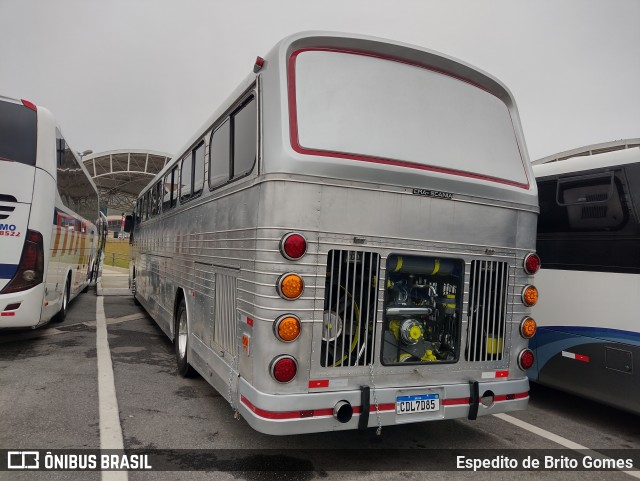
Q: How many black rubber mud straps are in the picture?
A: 2